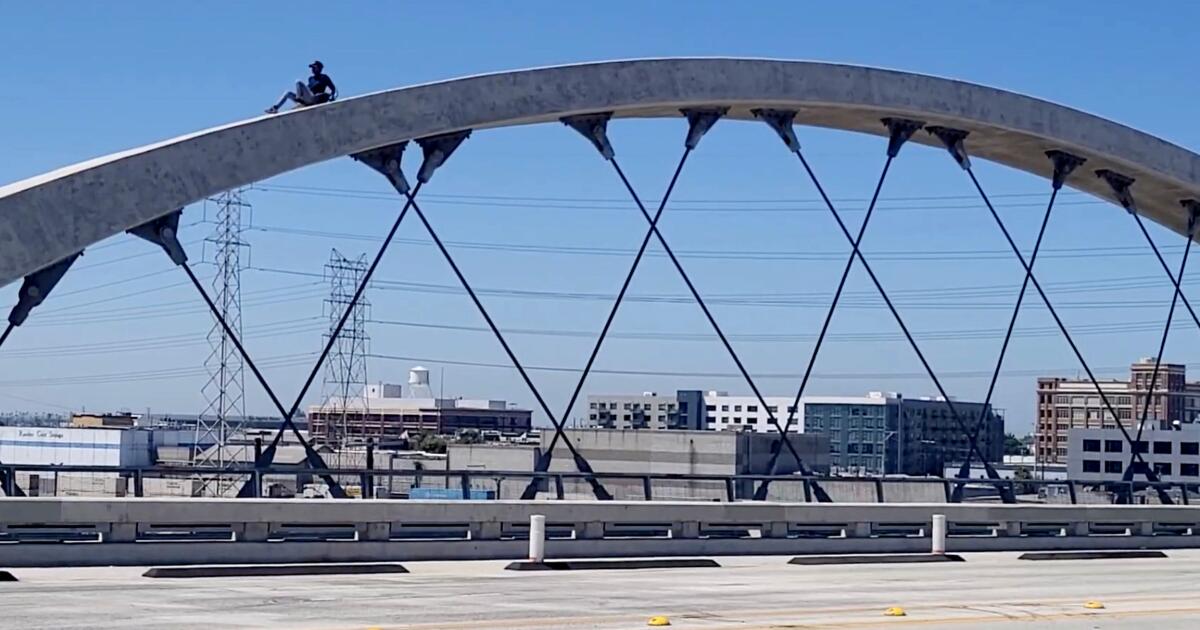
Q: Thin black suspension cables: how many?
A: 12